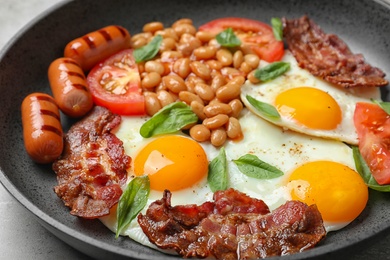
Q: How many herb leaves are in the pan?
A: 11